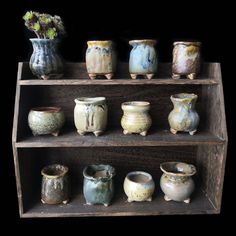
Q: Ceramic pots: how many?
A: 12